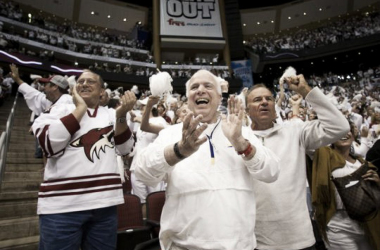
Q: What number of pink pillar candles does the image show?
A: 0